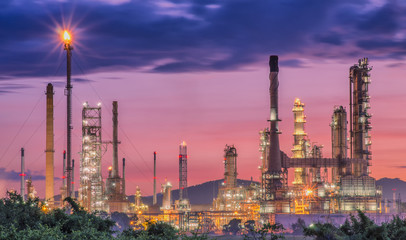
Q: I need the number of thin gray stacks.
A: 5